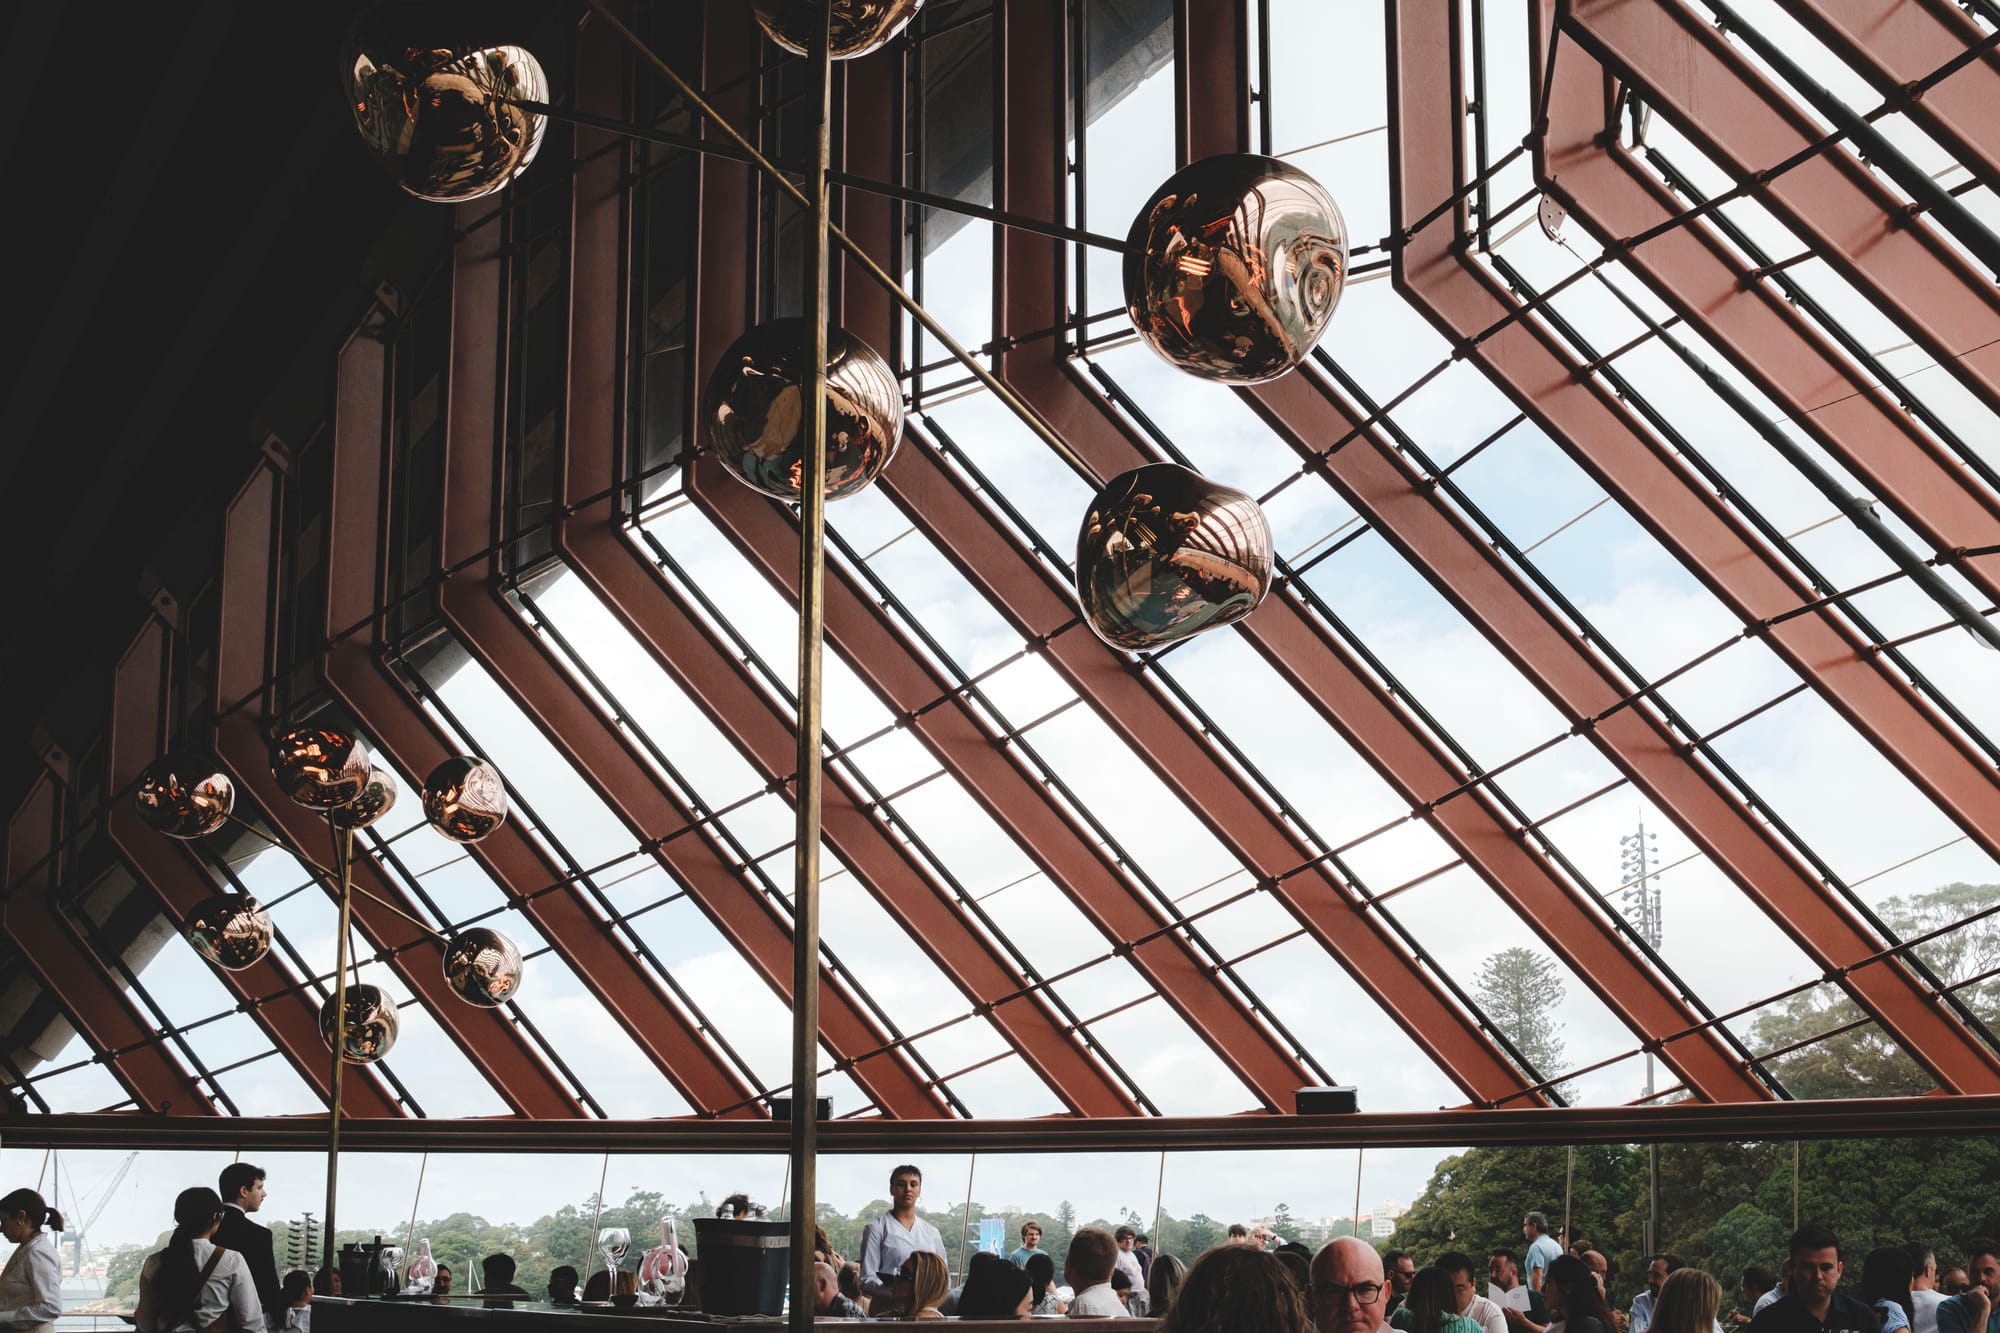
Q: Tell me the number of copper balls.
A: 12